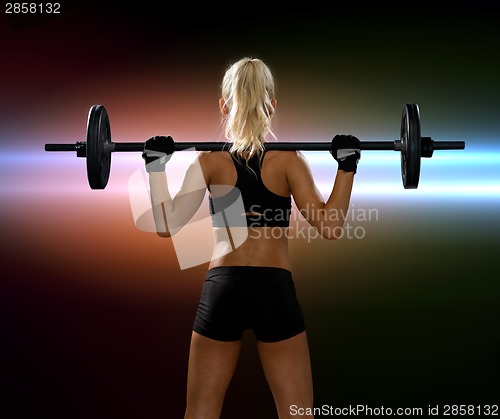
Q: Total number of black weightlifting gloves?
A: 2